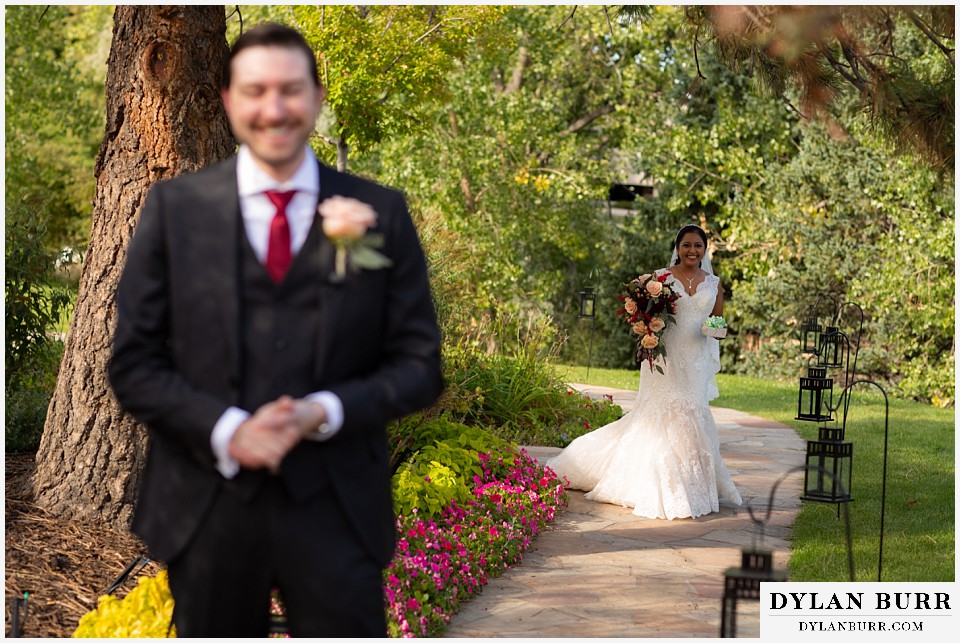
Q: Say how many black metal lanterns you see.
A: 6